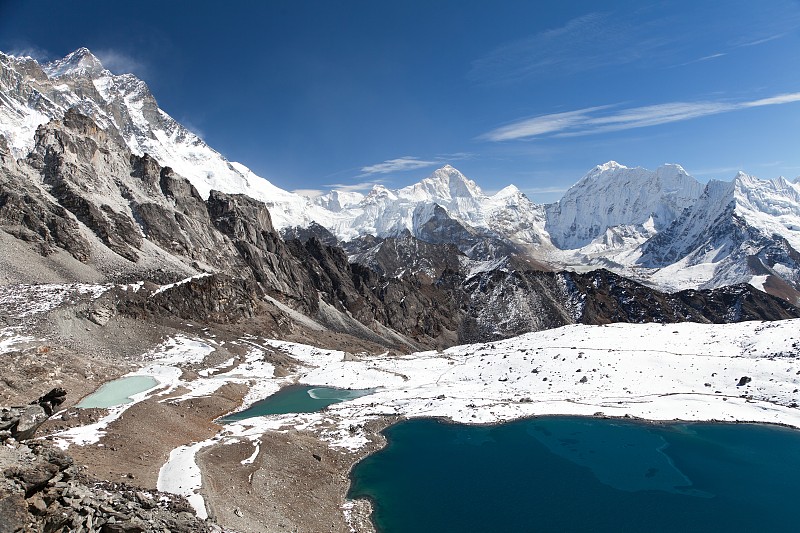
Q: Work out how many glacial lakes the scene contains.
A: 3